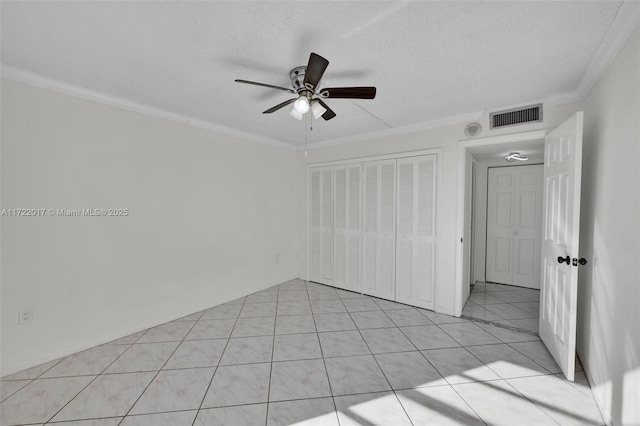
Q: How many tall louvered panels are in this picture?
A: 4